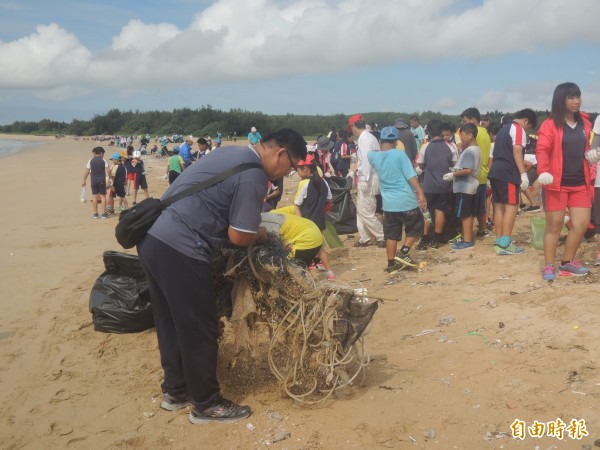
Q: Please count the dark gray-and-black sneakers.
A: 2